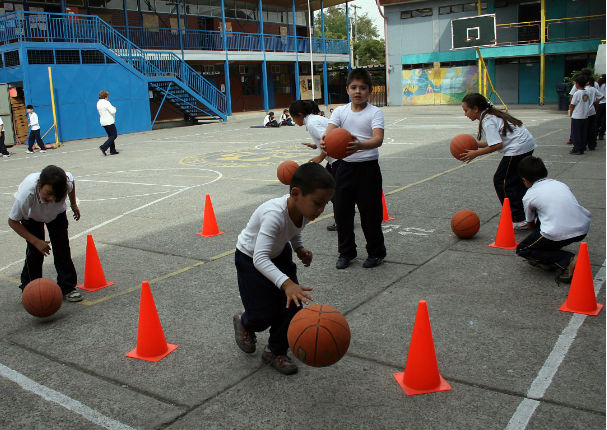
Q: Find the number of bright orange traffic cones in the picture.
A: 7